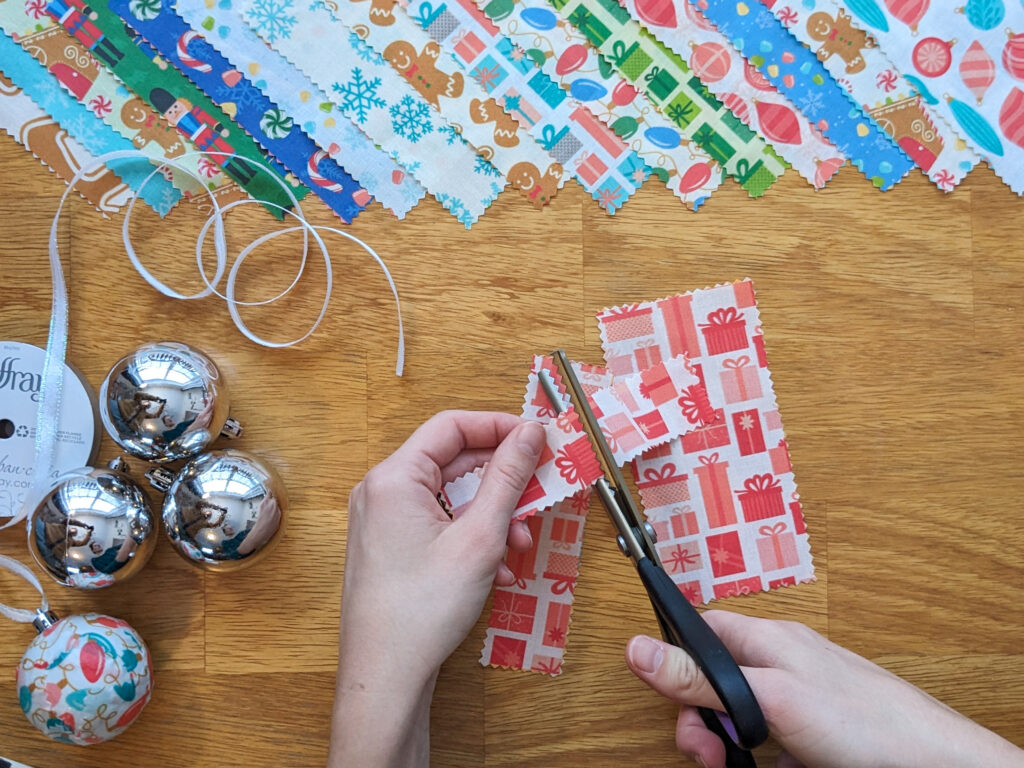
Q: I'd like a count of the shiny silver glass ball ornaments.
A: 3